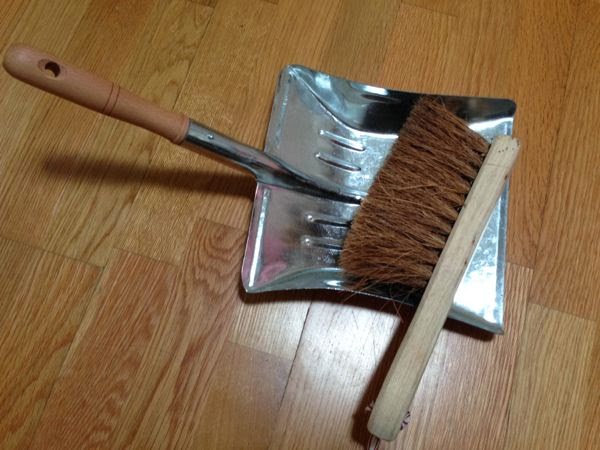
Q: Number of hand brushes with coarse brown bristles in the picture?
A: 1